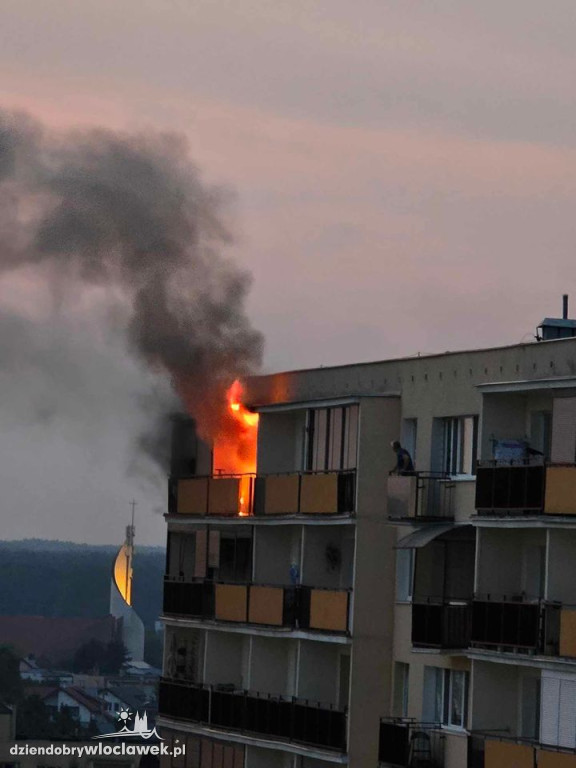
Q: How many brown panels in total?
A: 11